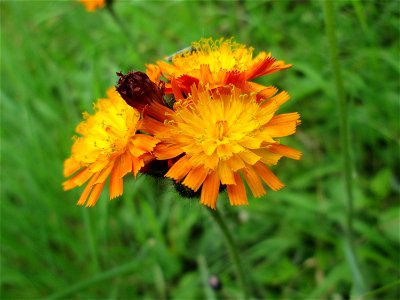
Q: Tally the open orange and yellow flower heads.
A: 3